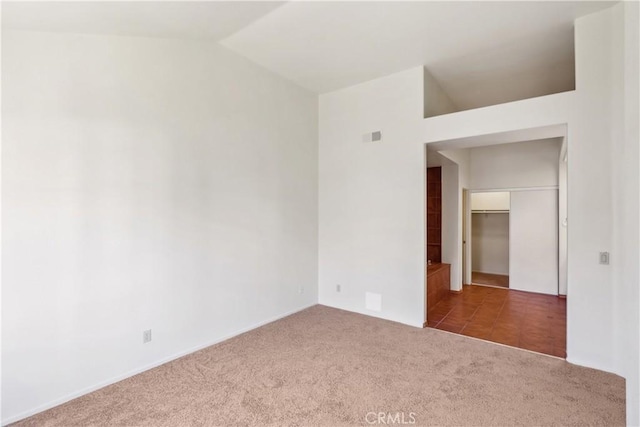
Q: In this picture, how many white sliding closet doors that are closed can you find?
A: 1